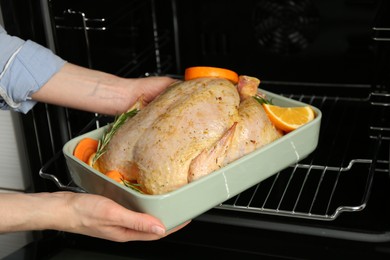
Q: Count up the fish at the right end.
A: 0